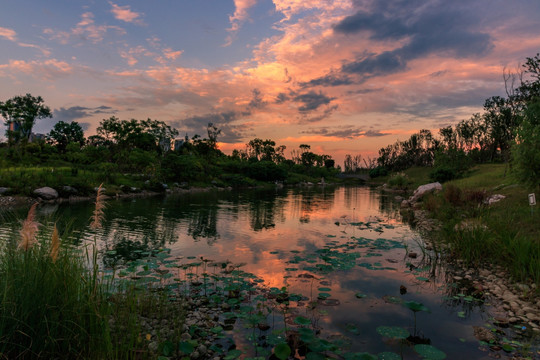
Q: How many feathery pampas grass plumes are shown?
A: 3